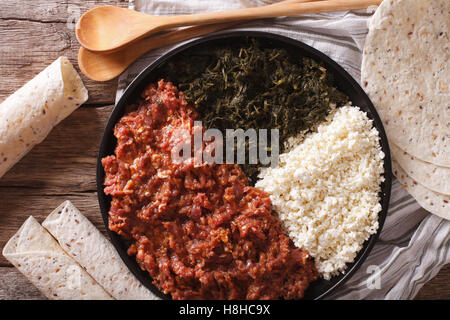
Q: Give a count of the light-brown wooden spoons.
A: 2